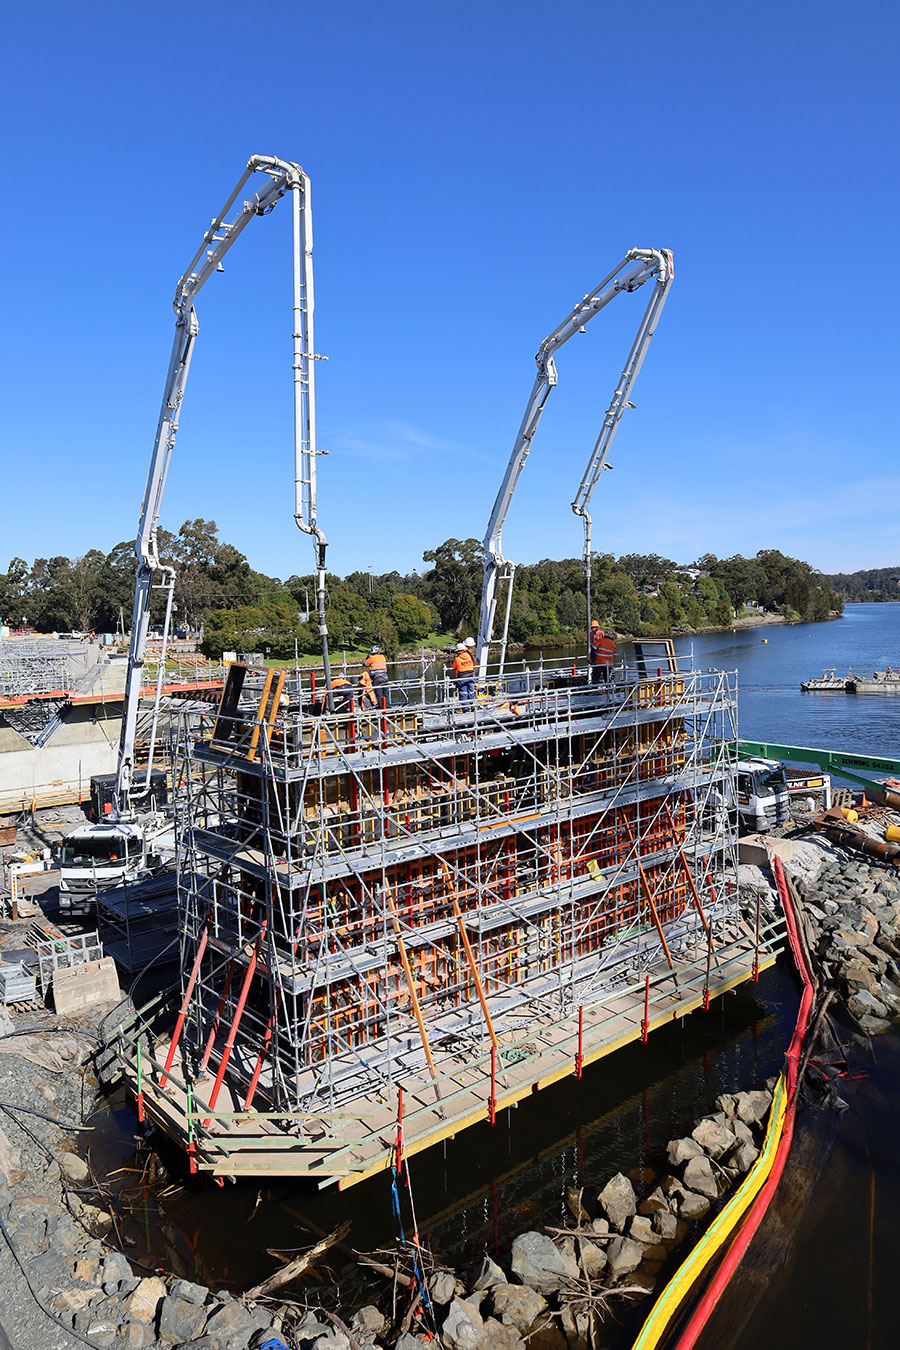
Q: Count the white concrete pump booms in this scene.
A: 2